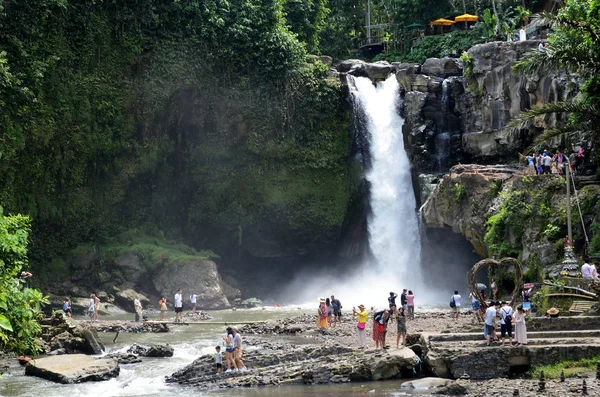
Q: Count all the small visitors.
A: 1